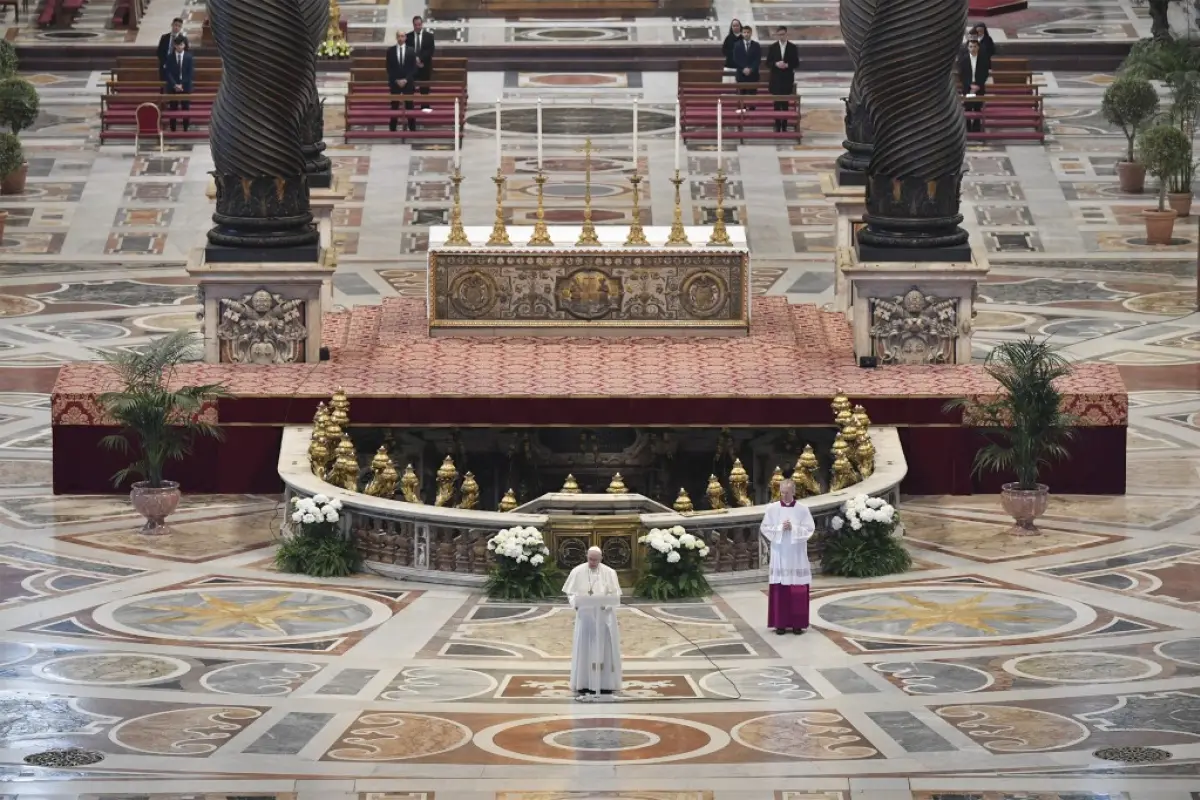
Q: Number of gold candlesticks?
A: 6